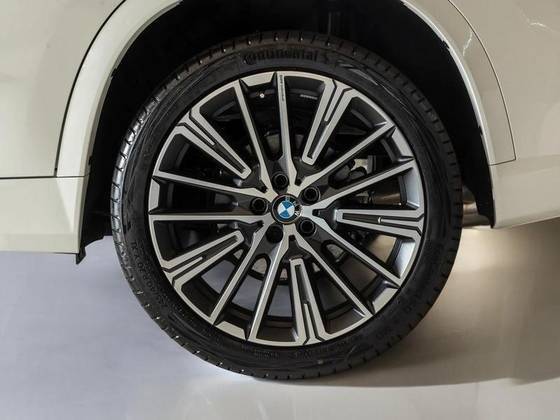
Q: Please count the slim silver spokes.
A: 10